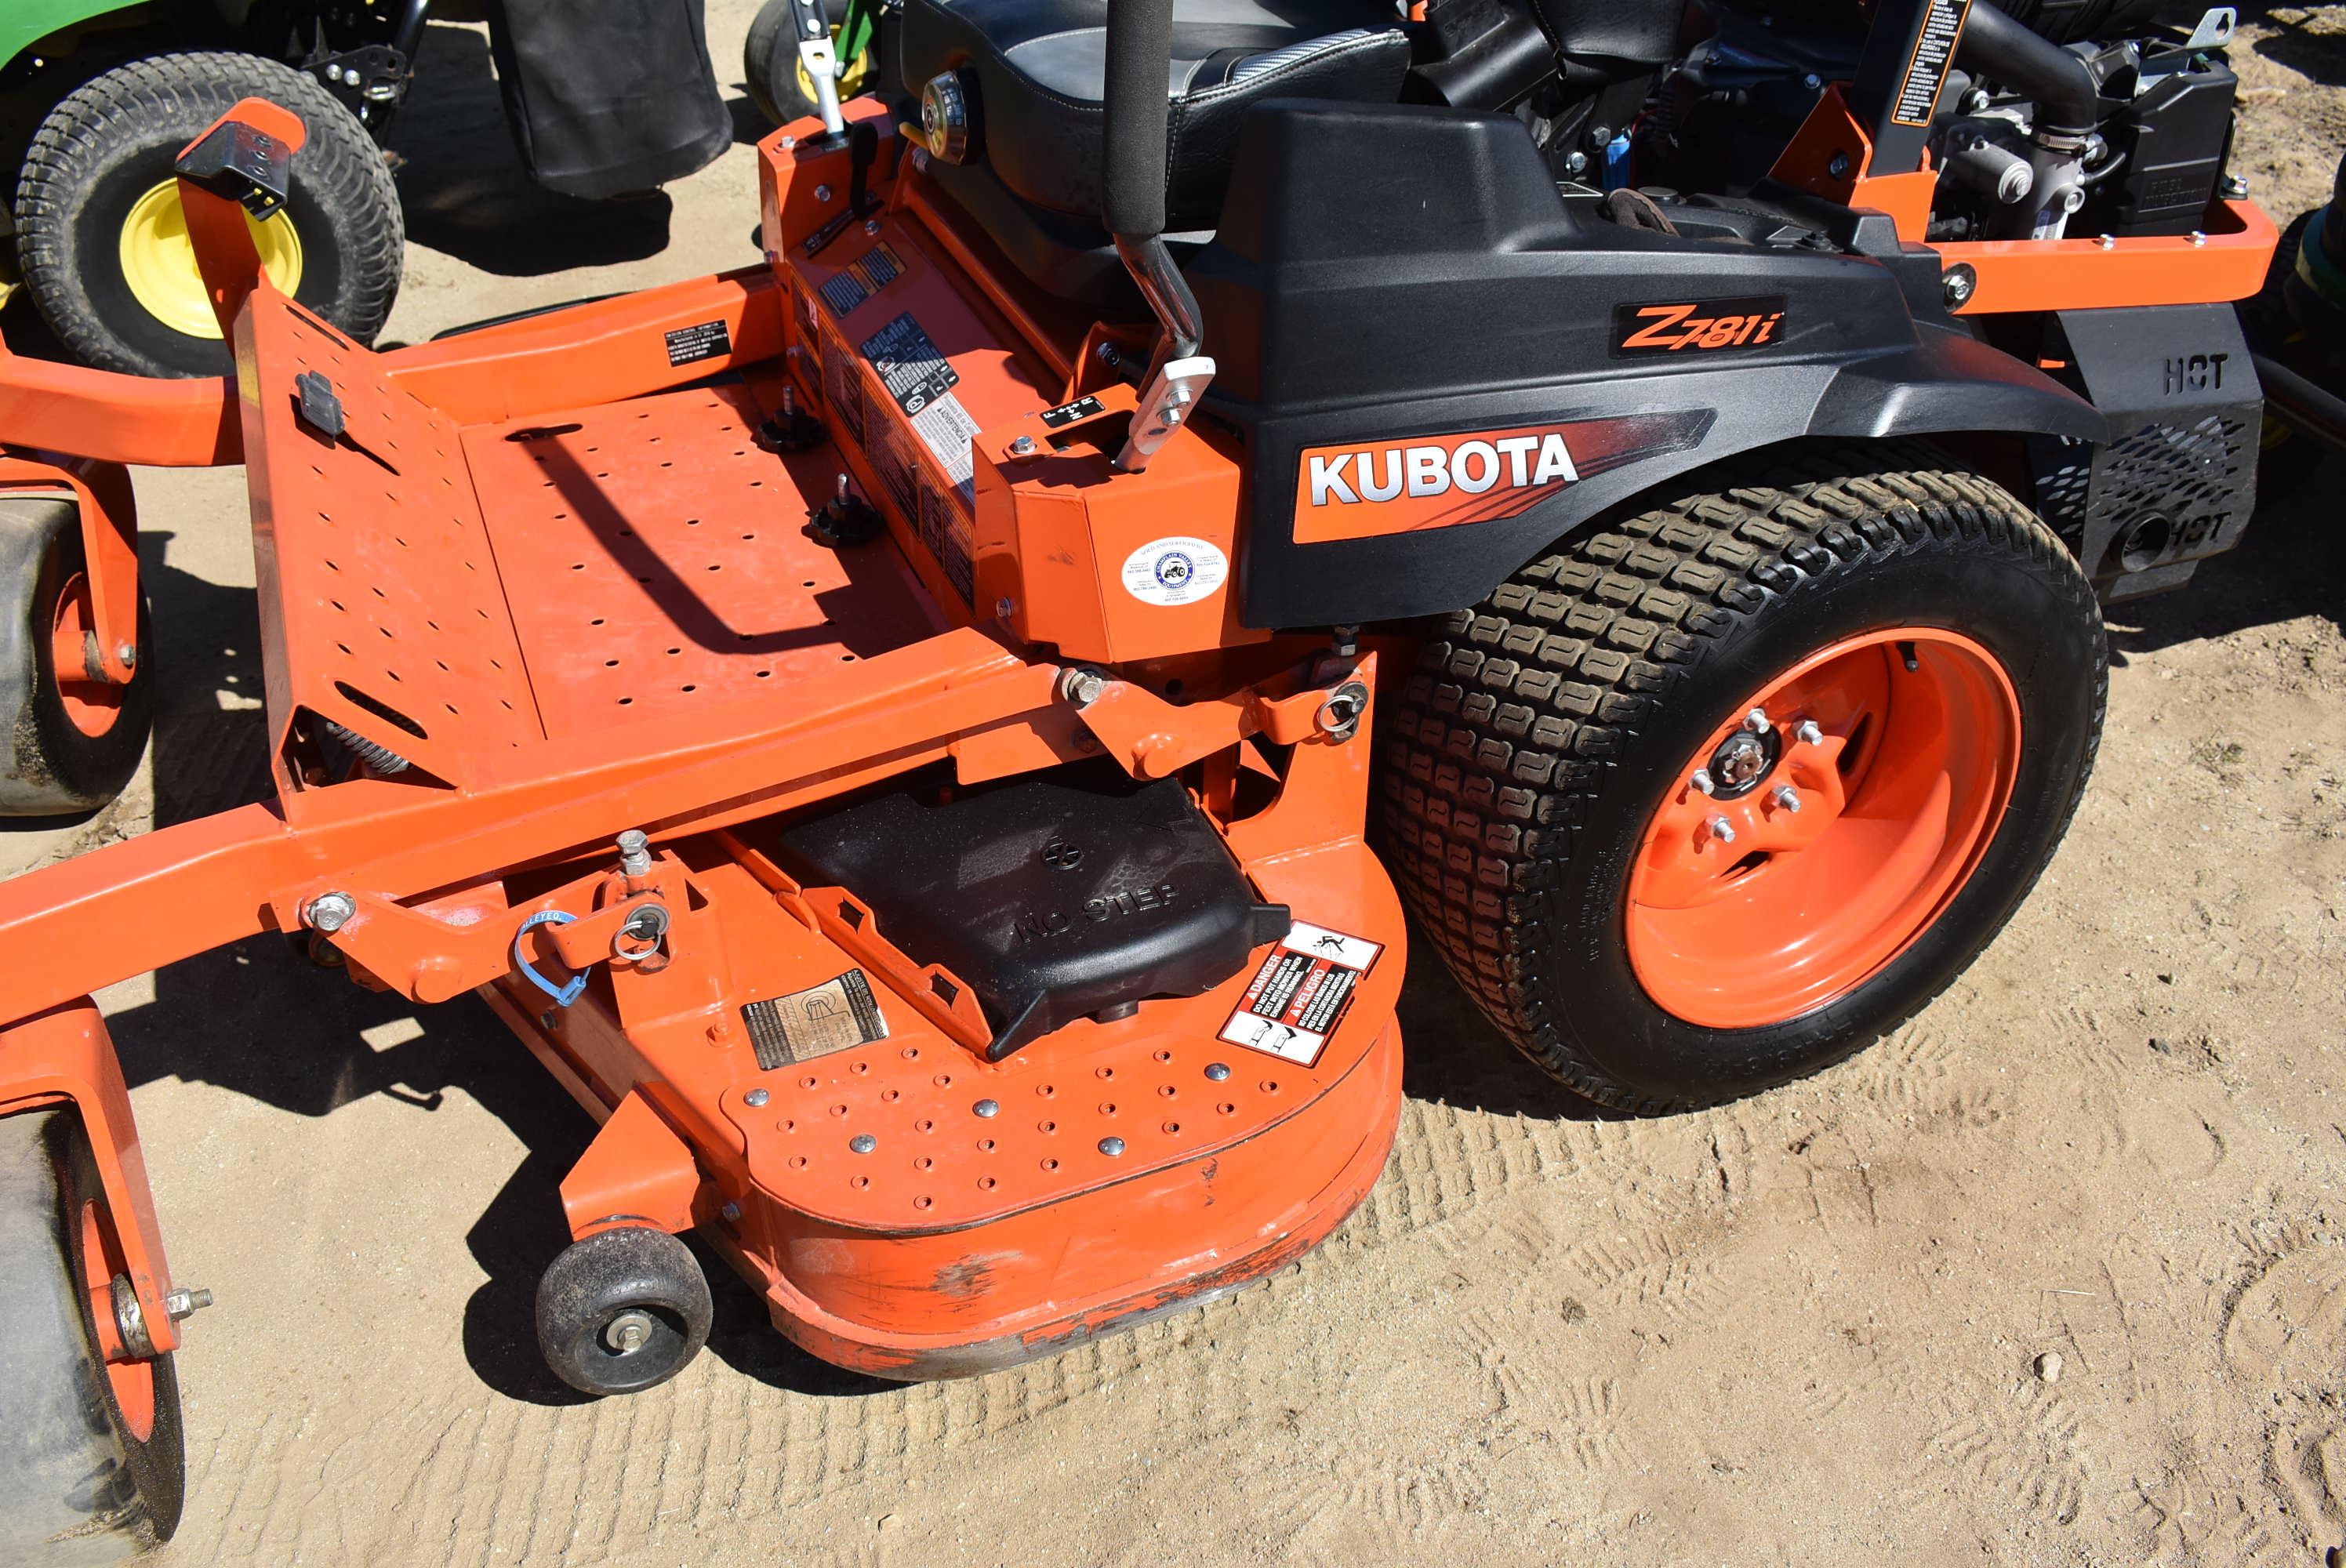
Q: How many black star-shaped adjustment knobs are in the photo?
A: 2